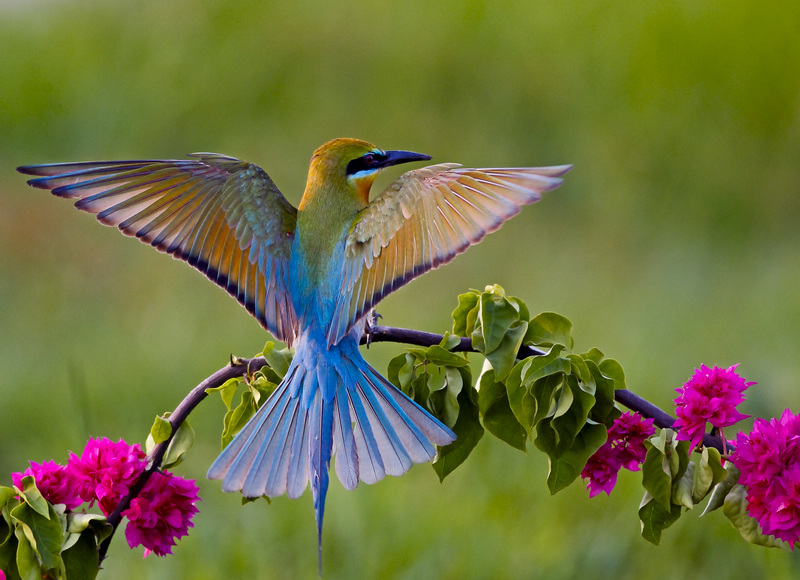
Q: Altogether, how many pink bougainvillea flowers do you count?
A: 6